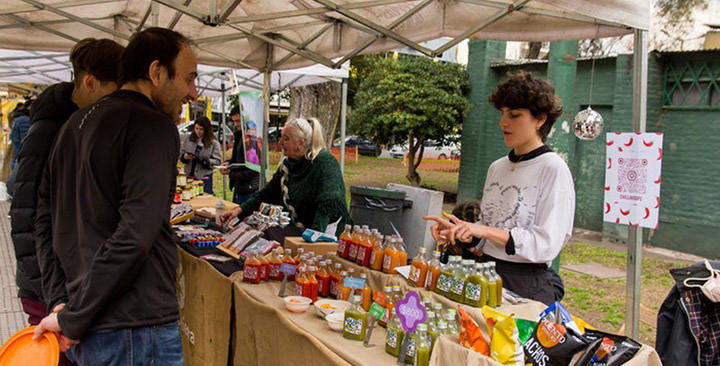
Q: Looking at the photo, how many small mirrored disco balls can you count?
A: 1